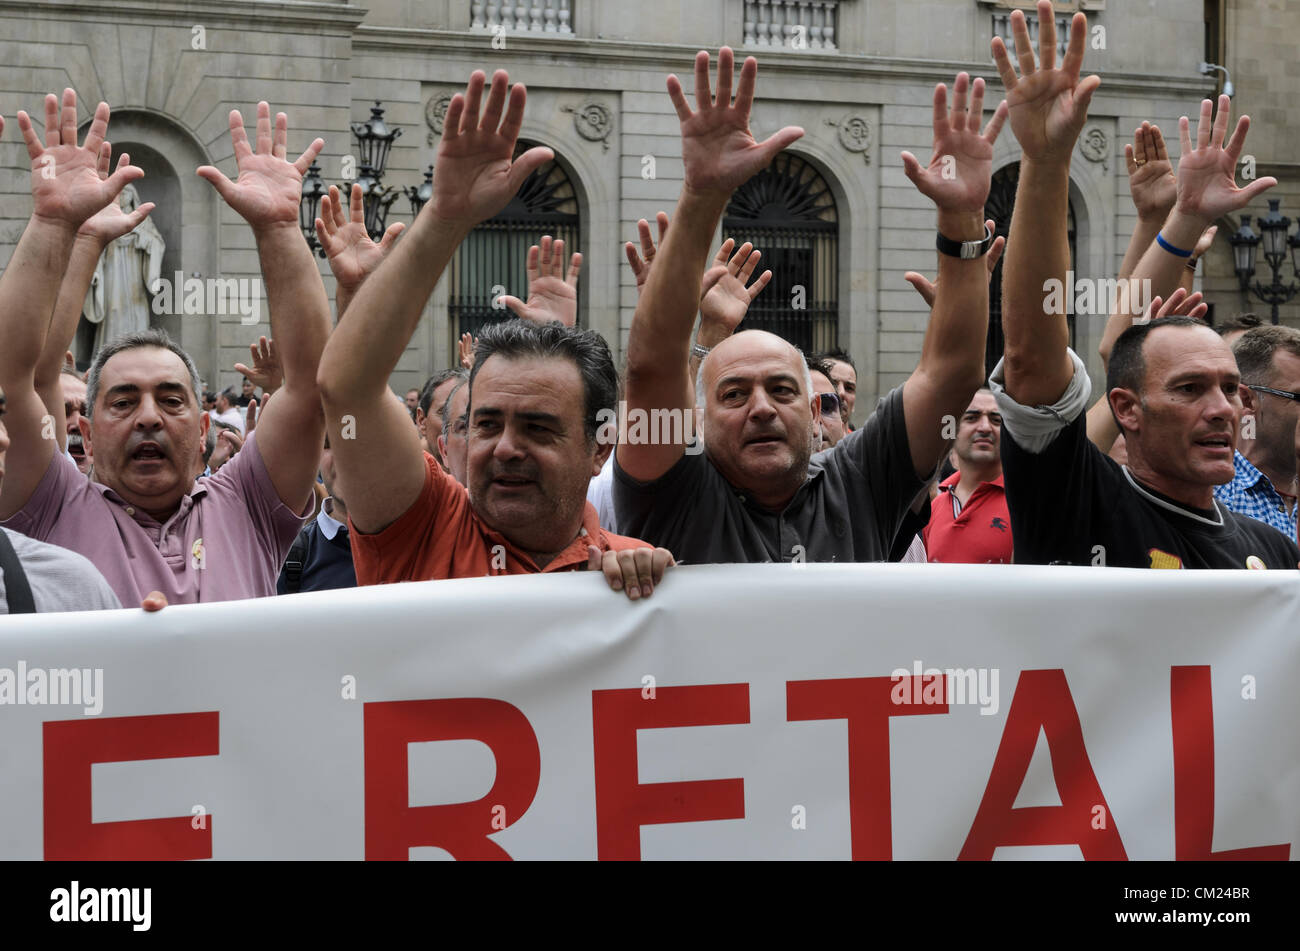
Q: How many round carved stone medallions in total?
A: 4